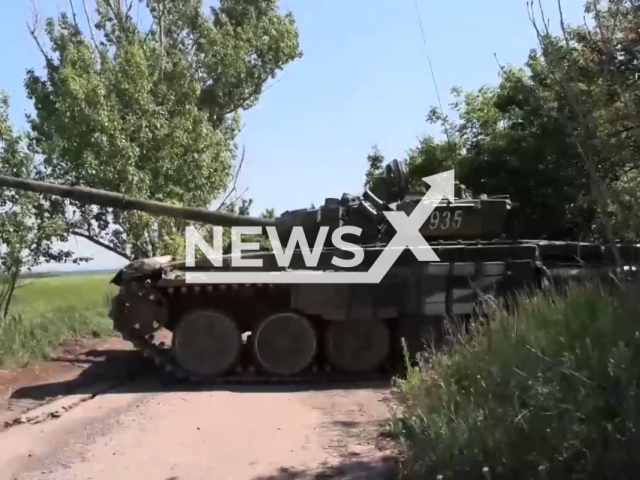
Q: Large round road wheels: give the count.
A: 3